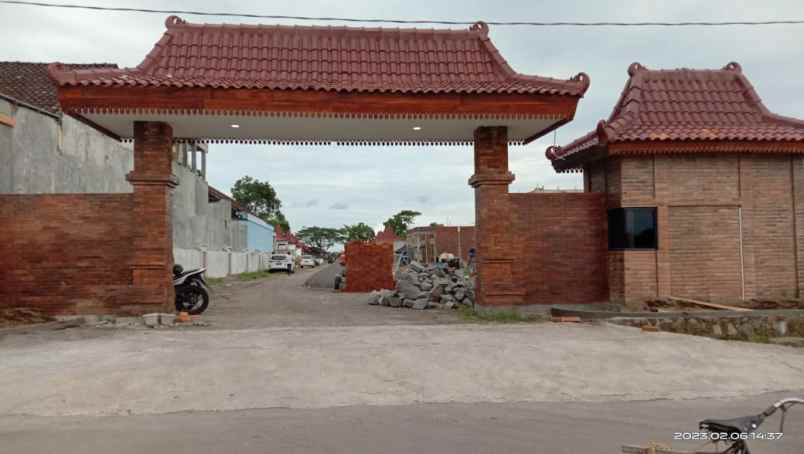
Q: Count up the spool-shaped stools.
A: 0